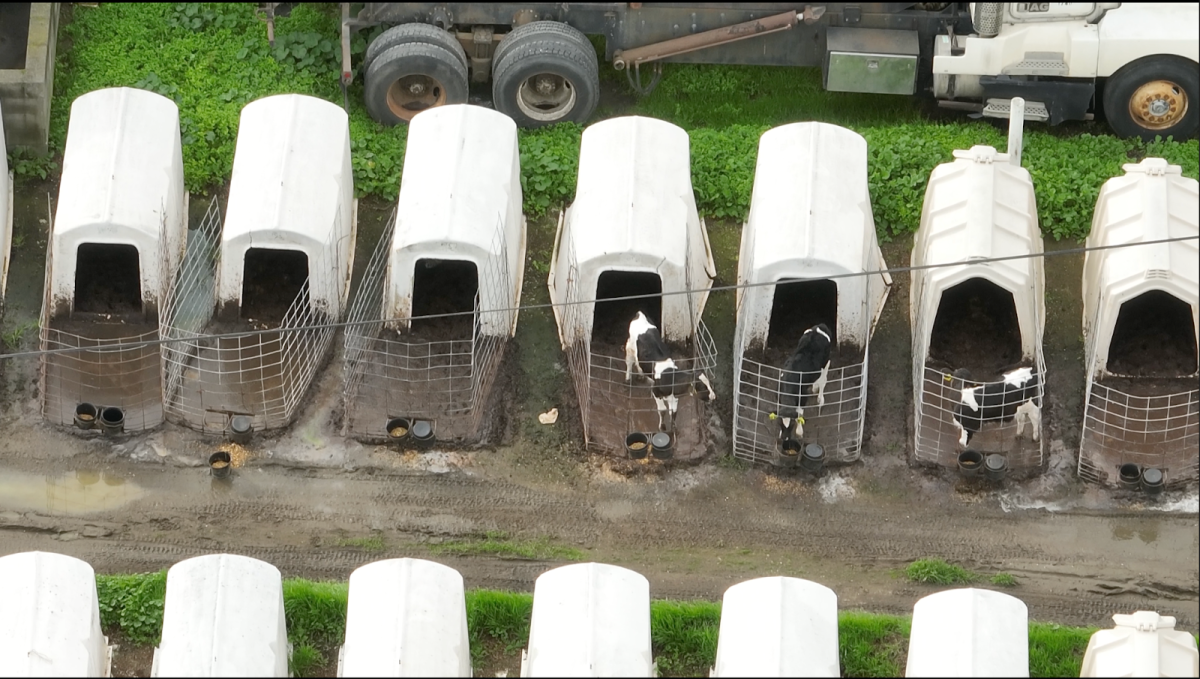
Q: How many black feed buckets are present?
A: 14